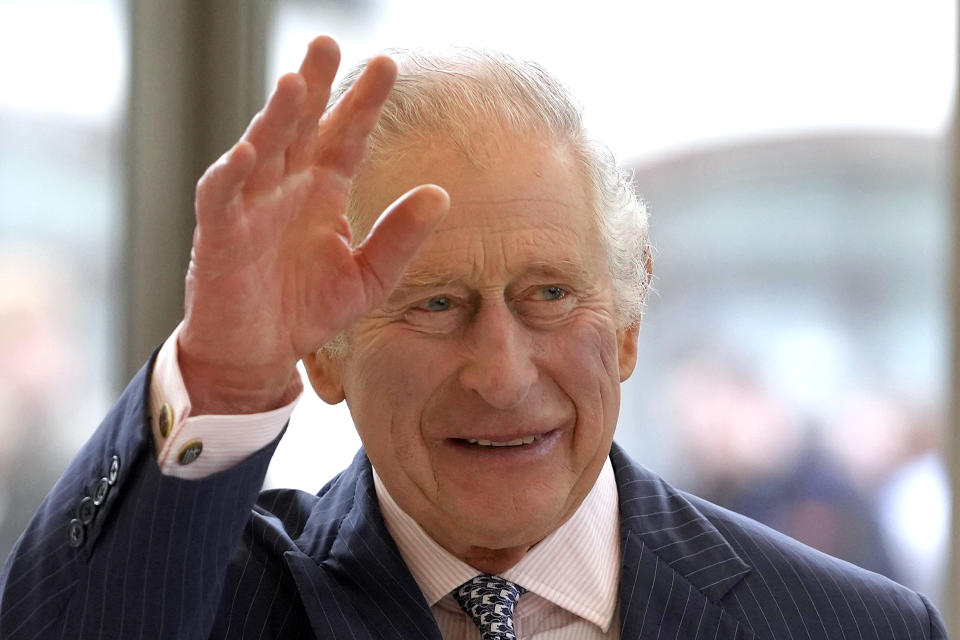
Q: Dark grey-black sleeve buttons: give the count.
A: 4